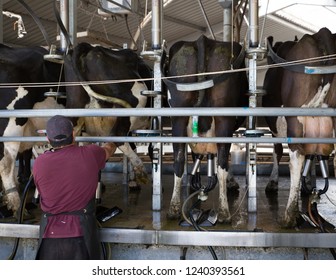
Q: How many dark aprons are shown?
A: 1